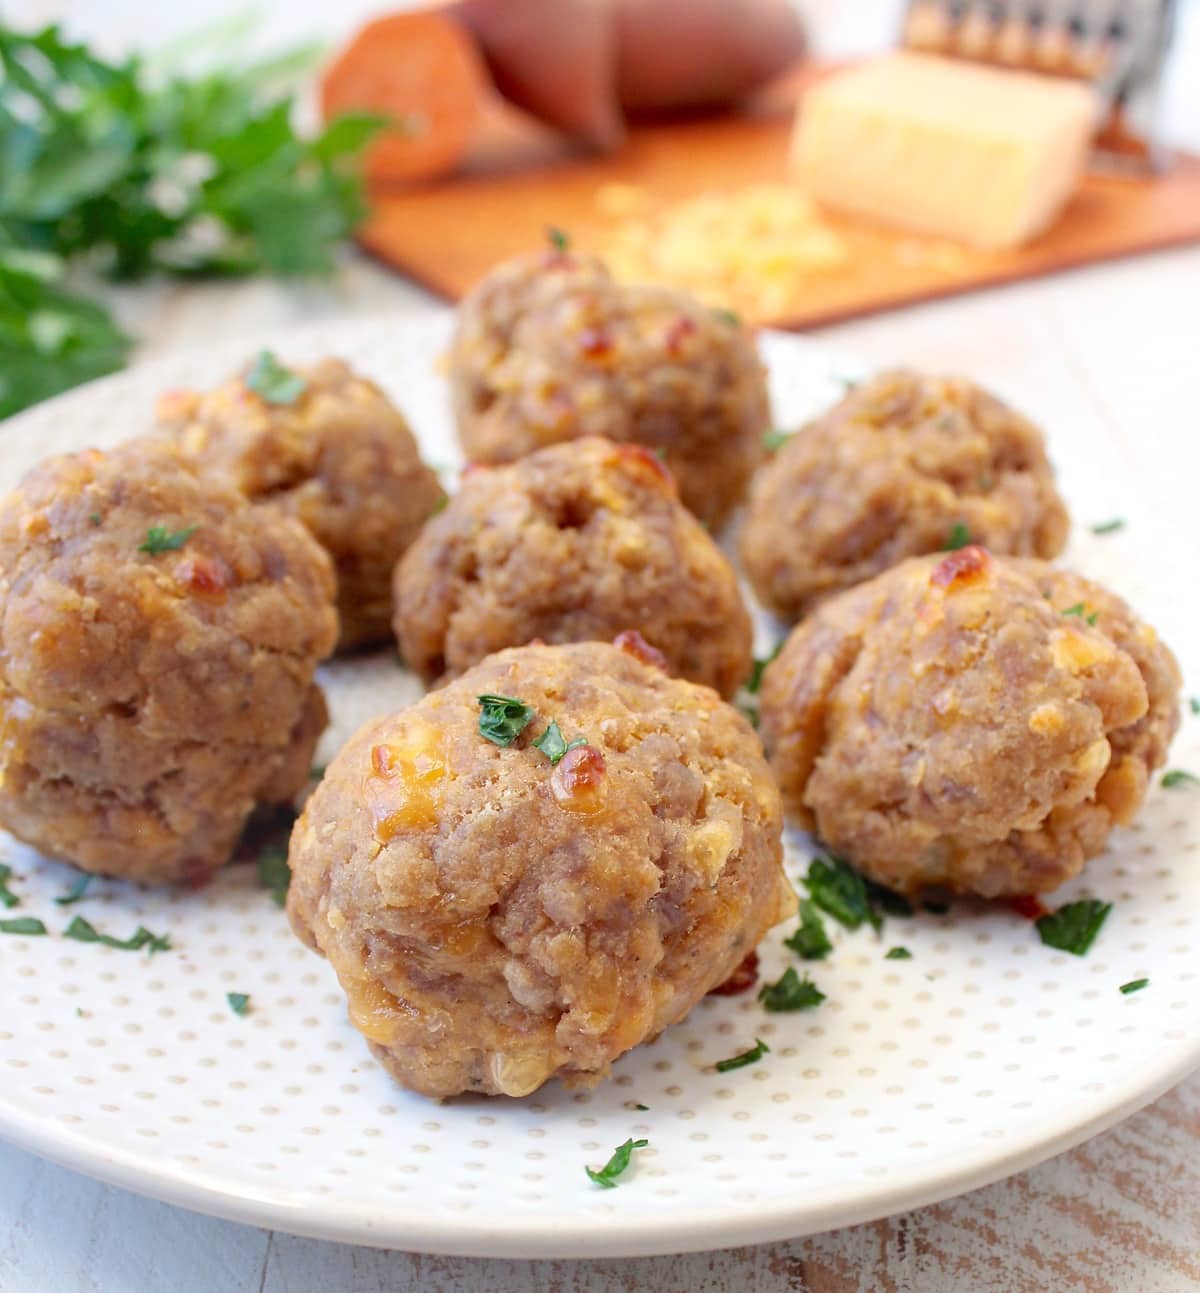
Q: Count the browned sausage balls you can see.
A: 7